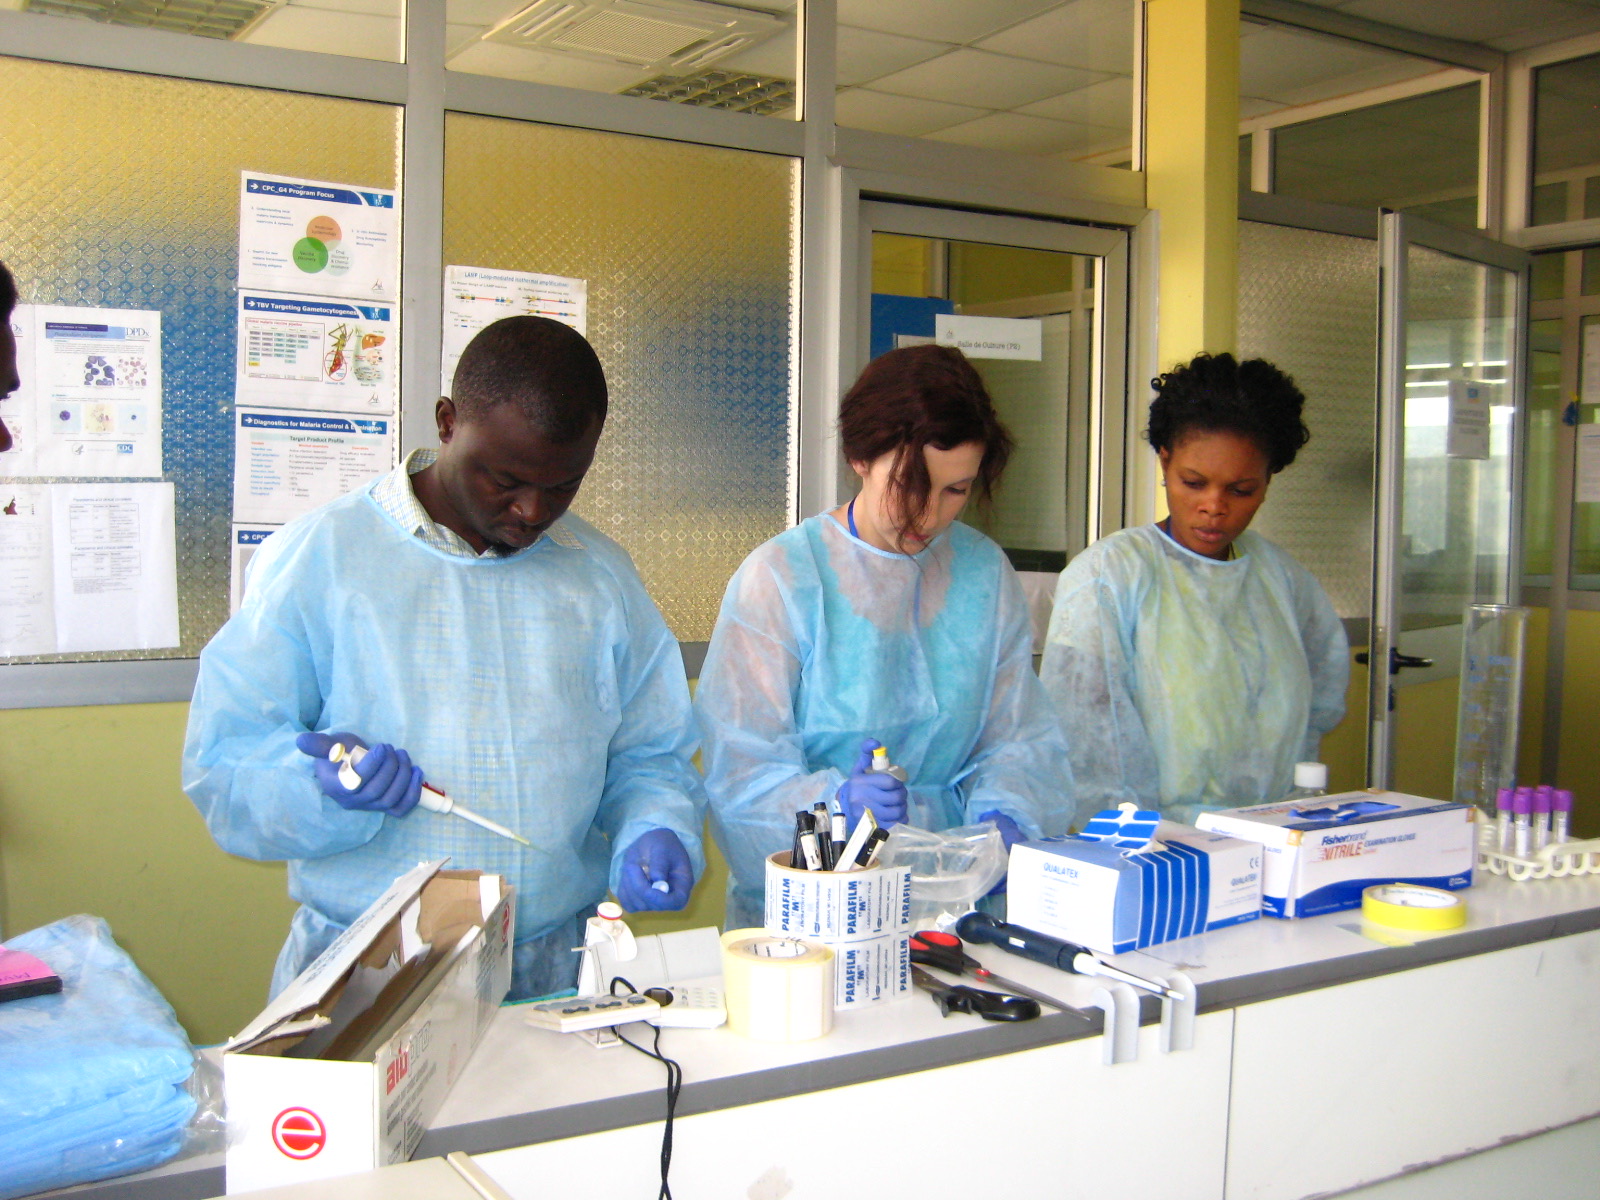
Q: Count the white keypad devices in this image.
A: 2